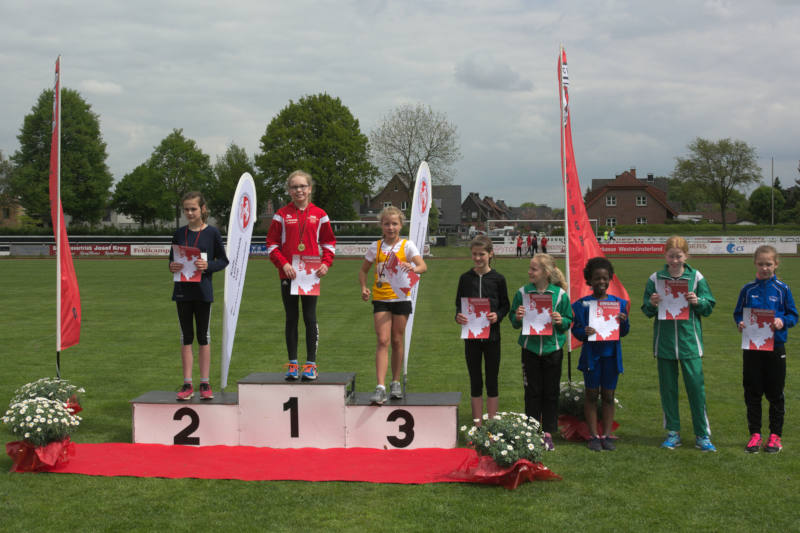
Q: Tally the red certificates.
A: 8